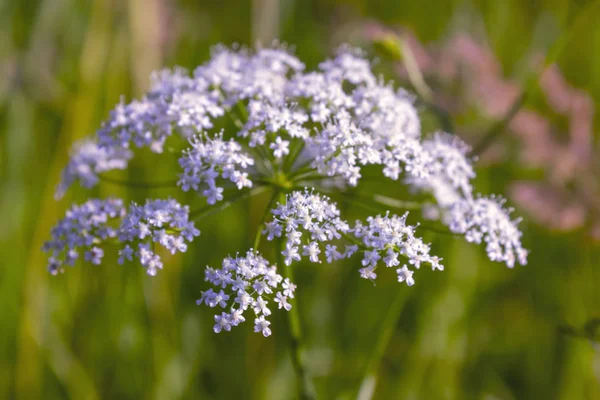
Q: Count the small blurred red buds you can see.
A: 0